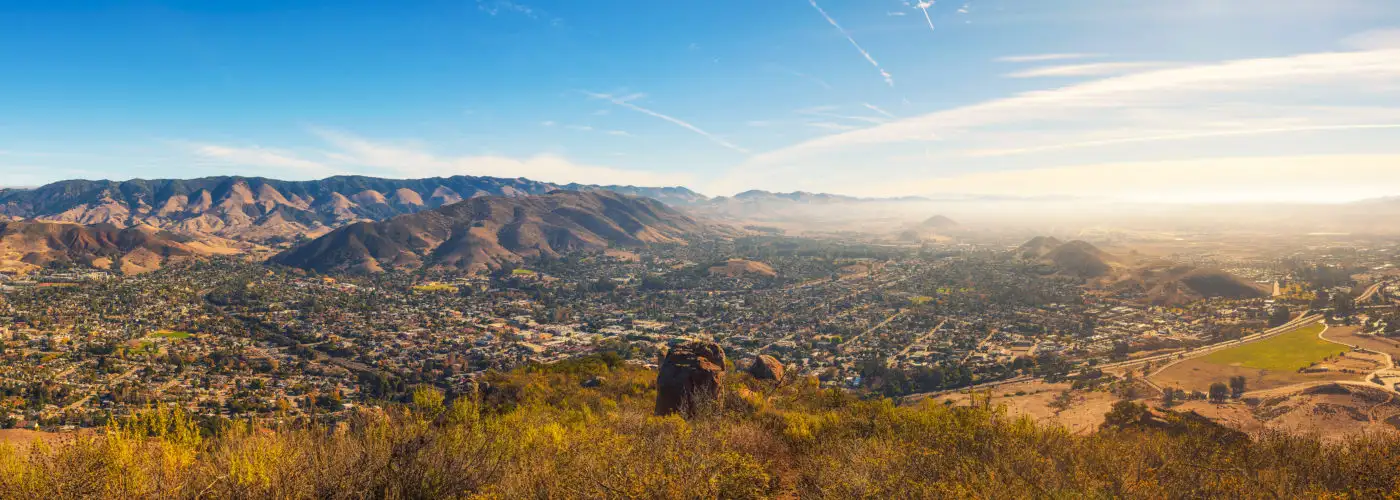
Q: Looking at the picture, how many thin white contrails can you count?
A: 3